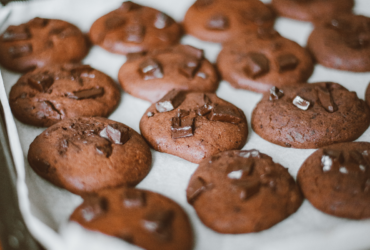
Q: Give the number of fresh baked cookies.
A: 15